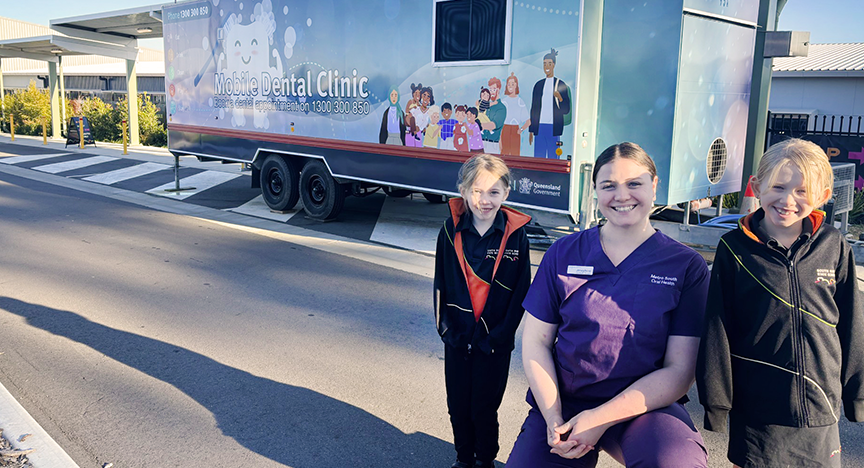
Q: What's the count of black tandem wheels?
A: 2